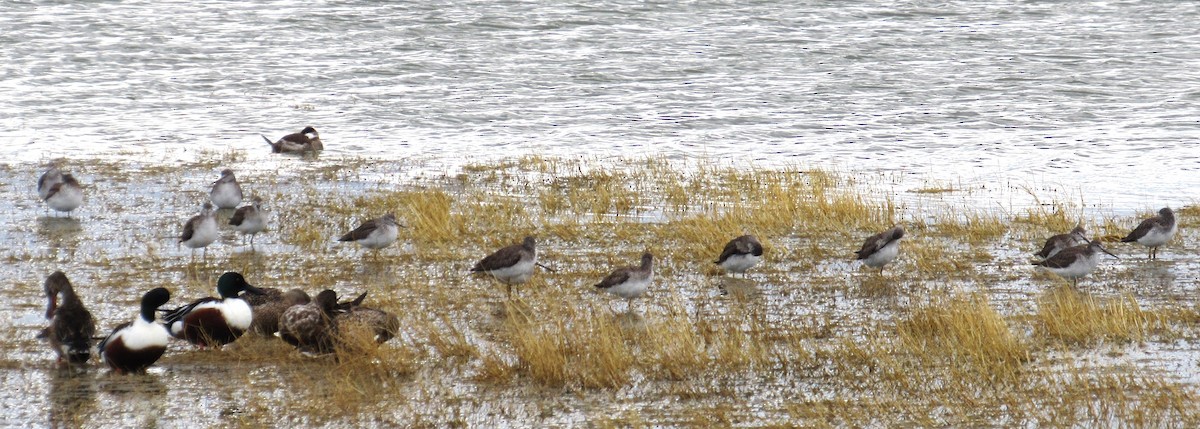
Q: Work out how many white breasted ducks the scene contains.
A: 2